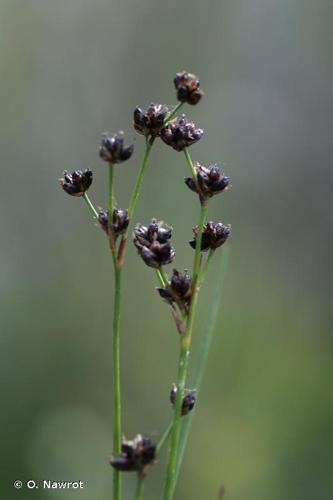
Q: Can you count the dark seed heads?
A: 12